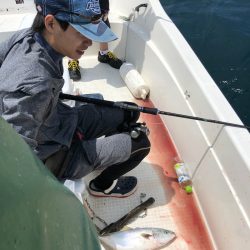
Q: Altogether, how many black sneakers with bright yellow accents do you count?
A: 2